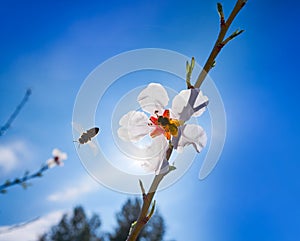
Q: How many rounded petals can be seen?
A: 5